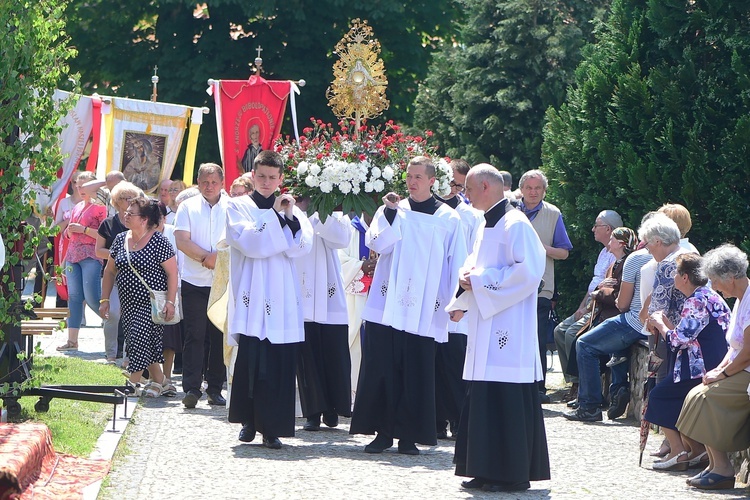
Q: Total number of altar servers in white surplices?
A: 5